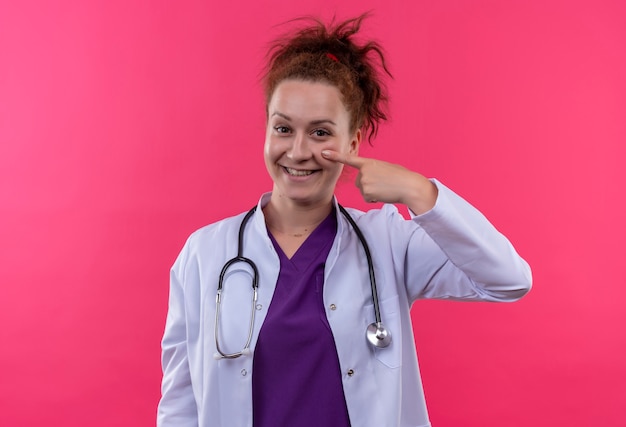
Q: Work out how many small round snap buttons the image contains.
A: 4